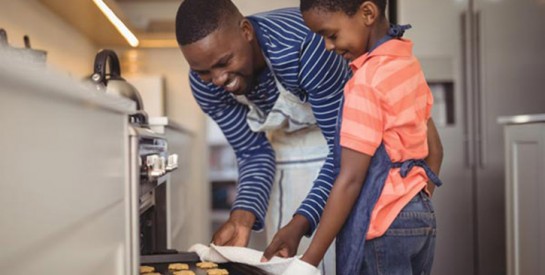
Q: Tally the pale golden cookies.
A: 6